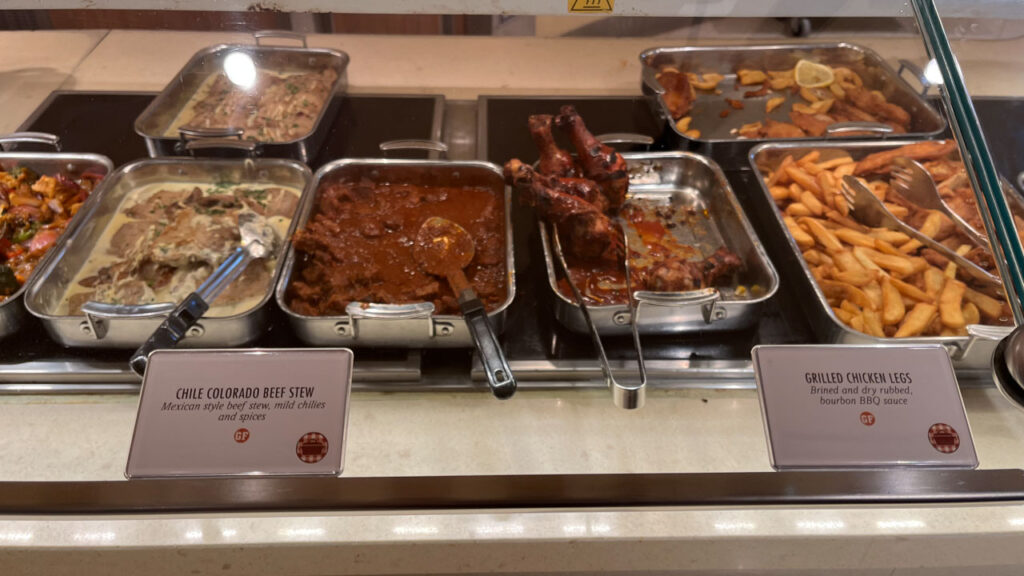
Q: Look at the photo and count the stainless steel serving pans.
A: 7